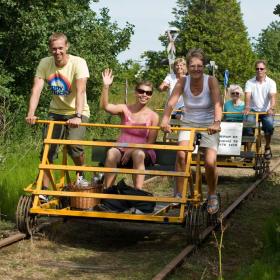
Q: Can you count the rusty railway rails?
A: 2